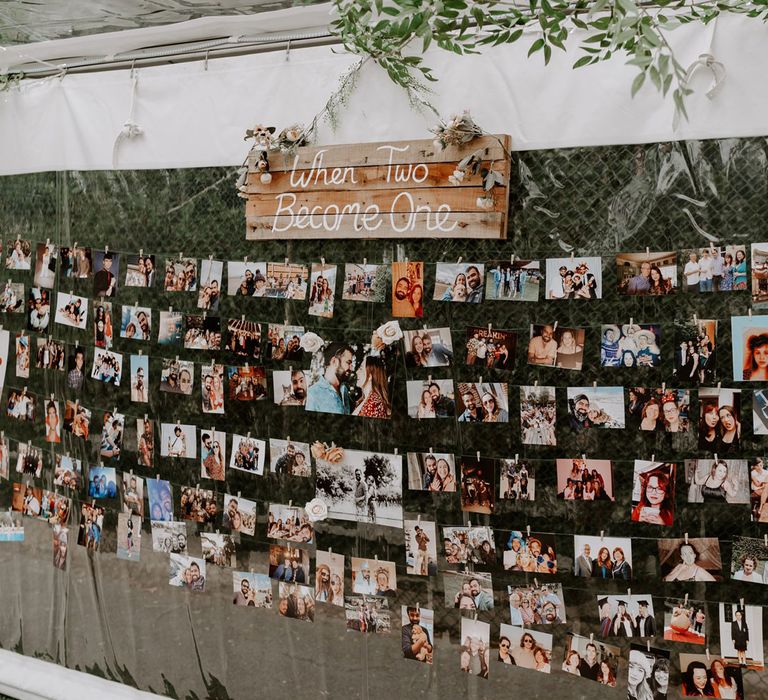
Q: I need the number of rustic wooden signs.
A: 1